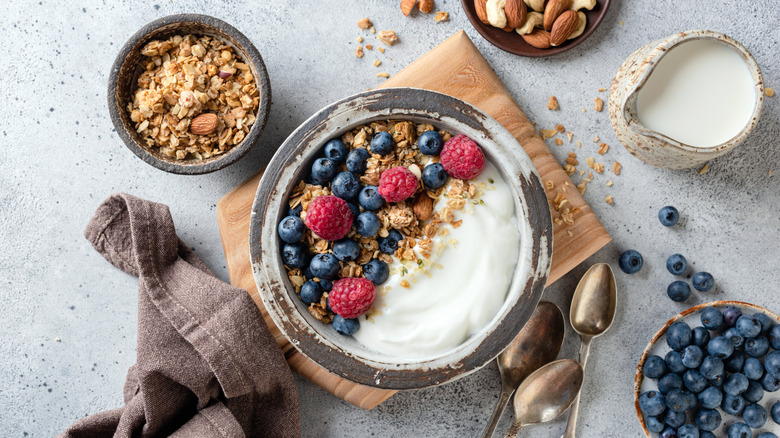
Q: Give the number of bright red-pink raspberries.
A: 4